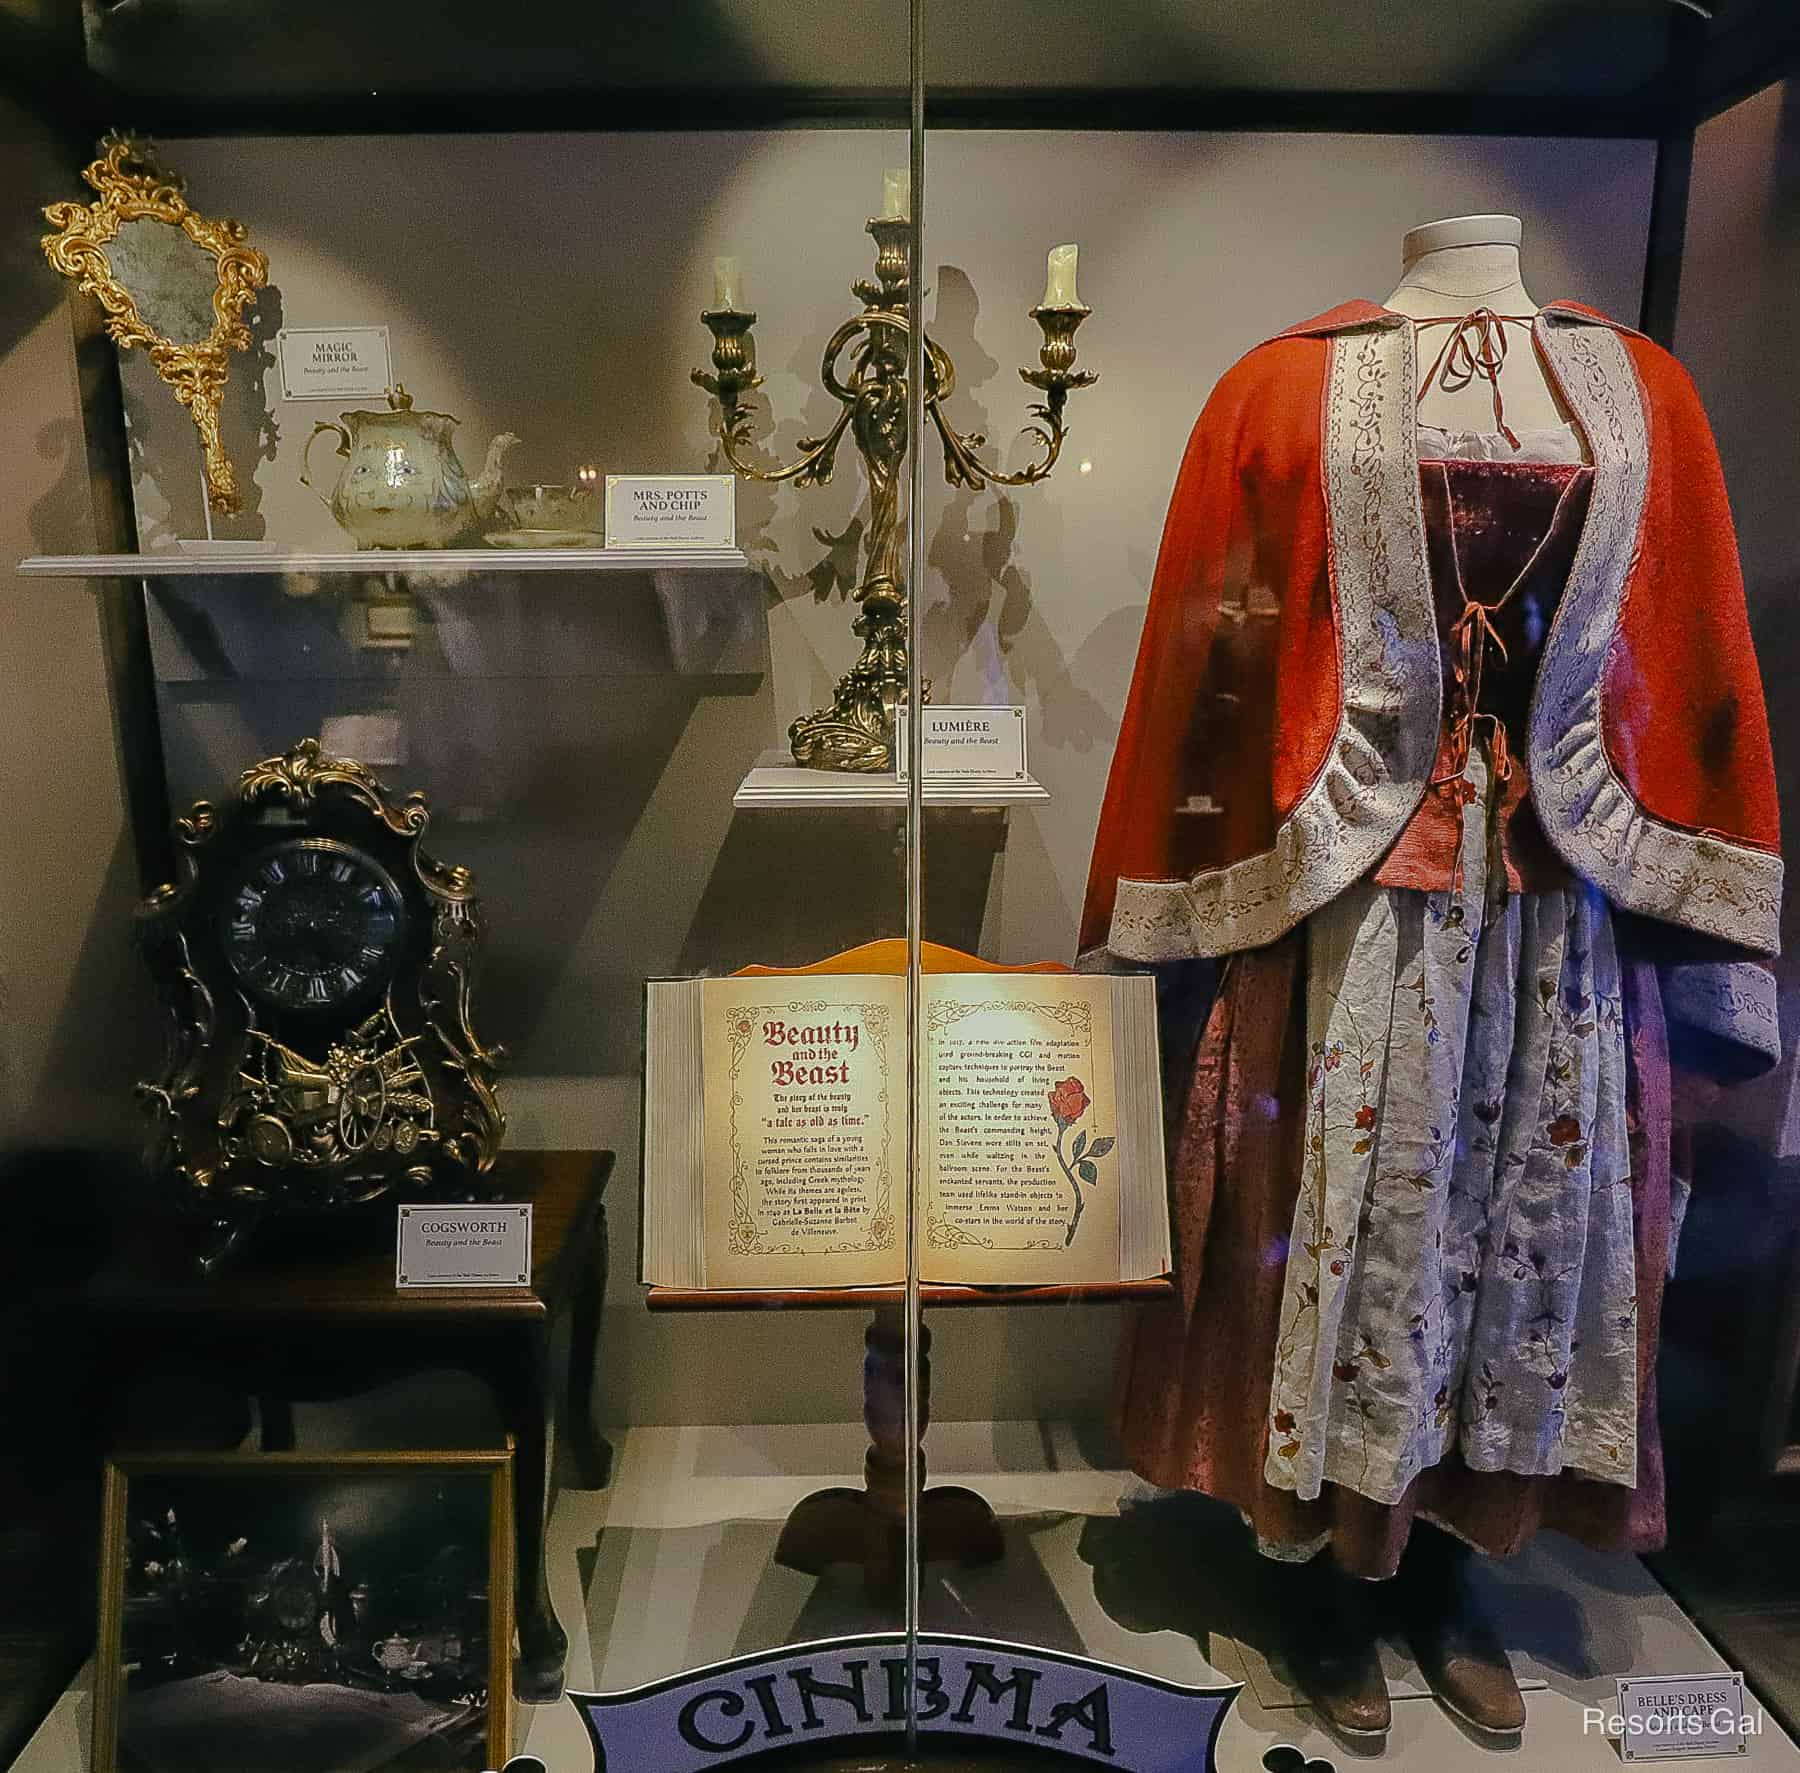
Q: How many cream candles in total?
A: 3